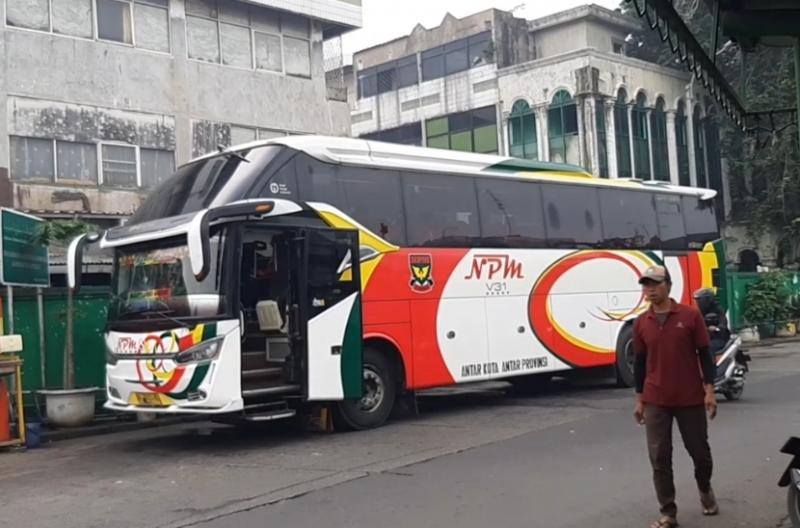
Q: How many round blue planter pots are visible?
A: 0